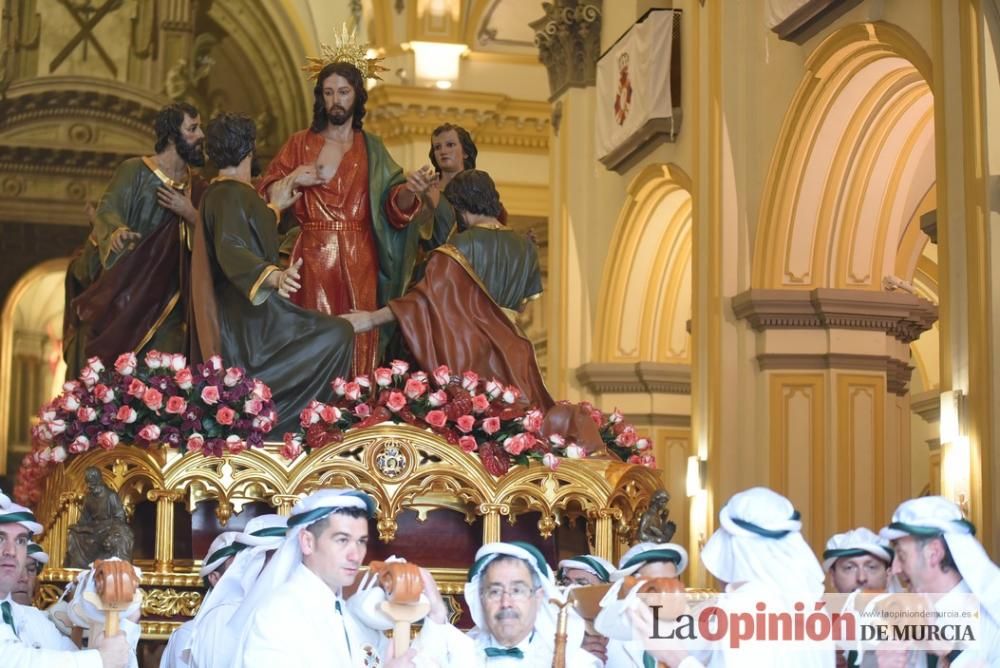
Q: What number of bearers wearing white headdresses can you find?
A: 11